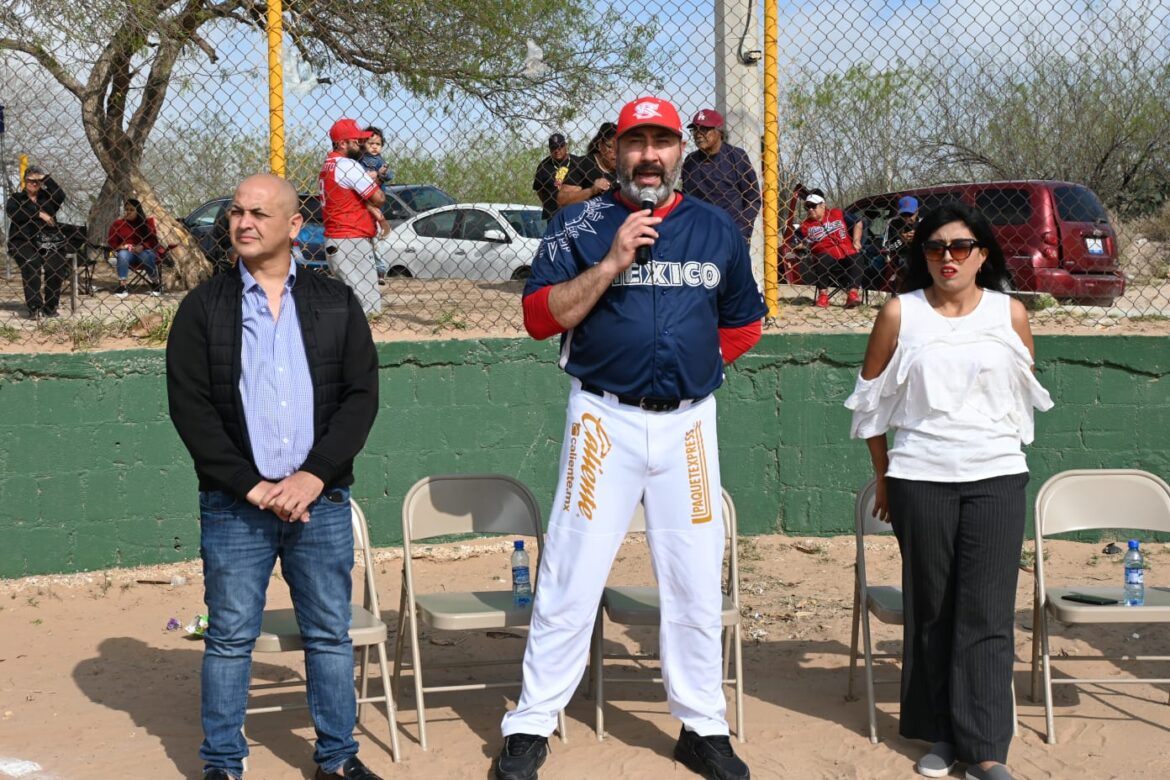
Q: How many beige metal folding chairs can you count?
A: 5